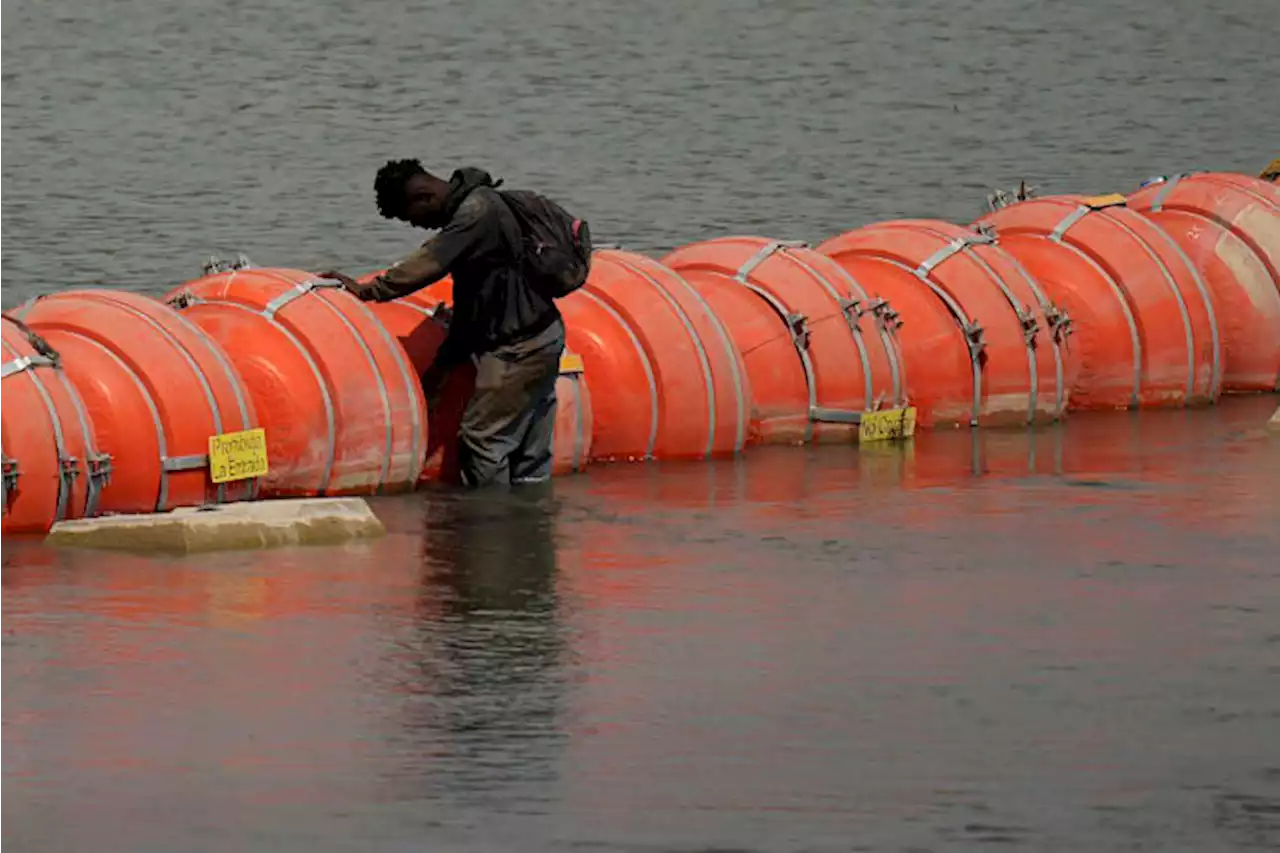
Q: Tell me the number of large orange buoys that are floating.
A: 9